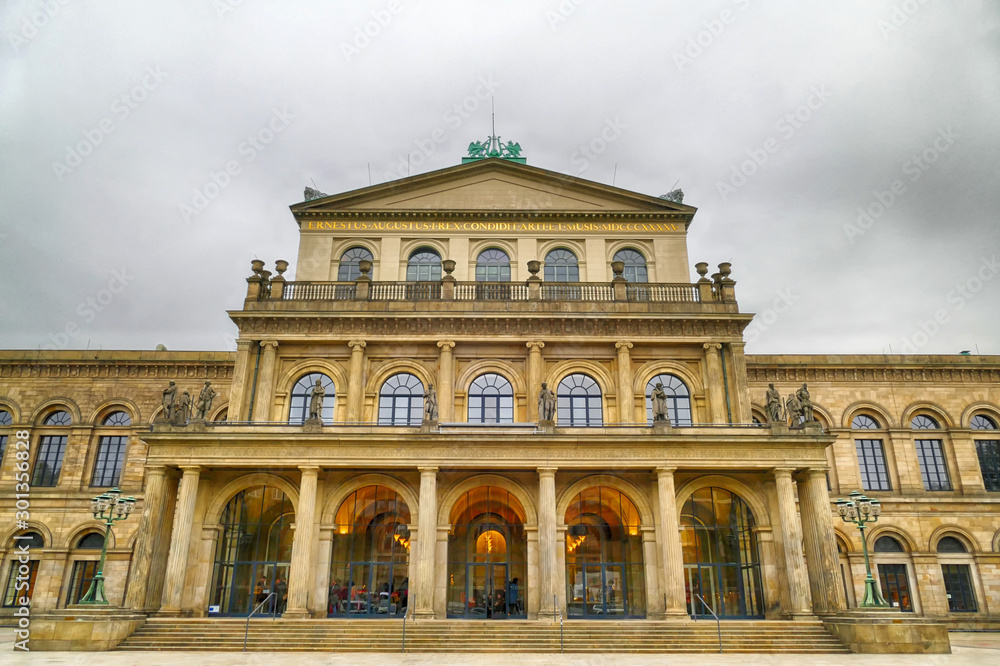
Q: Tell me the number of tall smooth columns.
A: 6